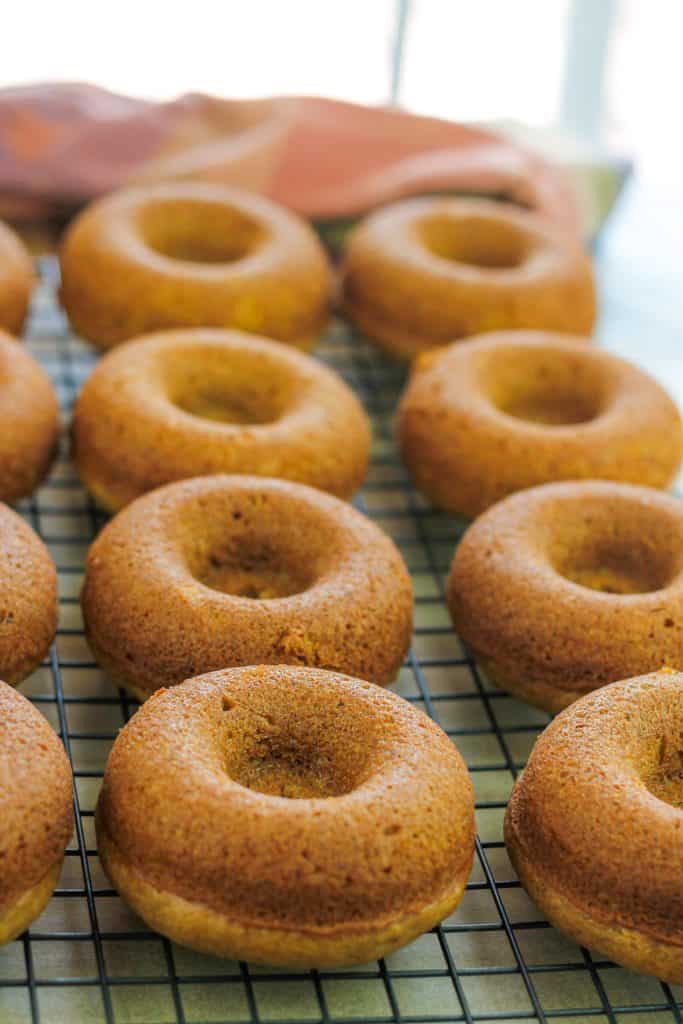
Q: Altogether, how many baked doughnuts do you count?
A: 12